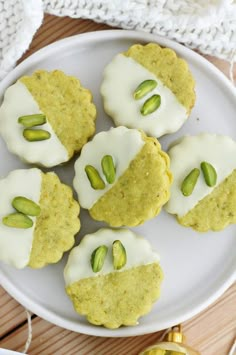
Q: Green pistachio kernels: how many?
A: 12